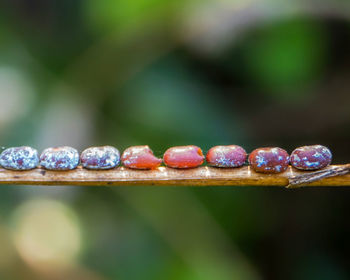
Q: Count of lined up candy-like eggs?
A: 8